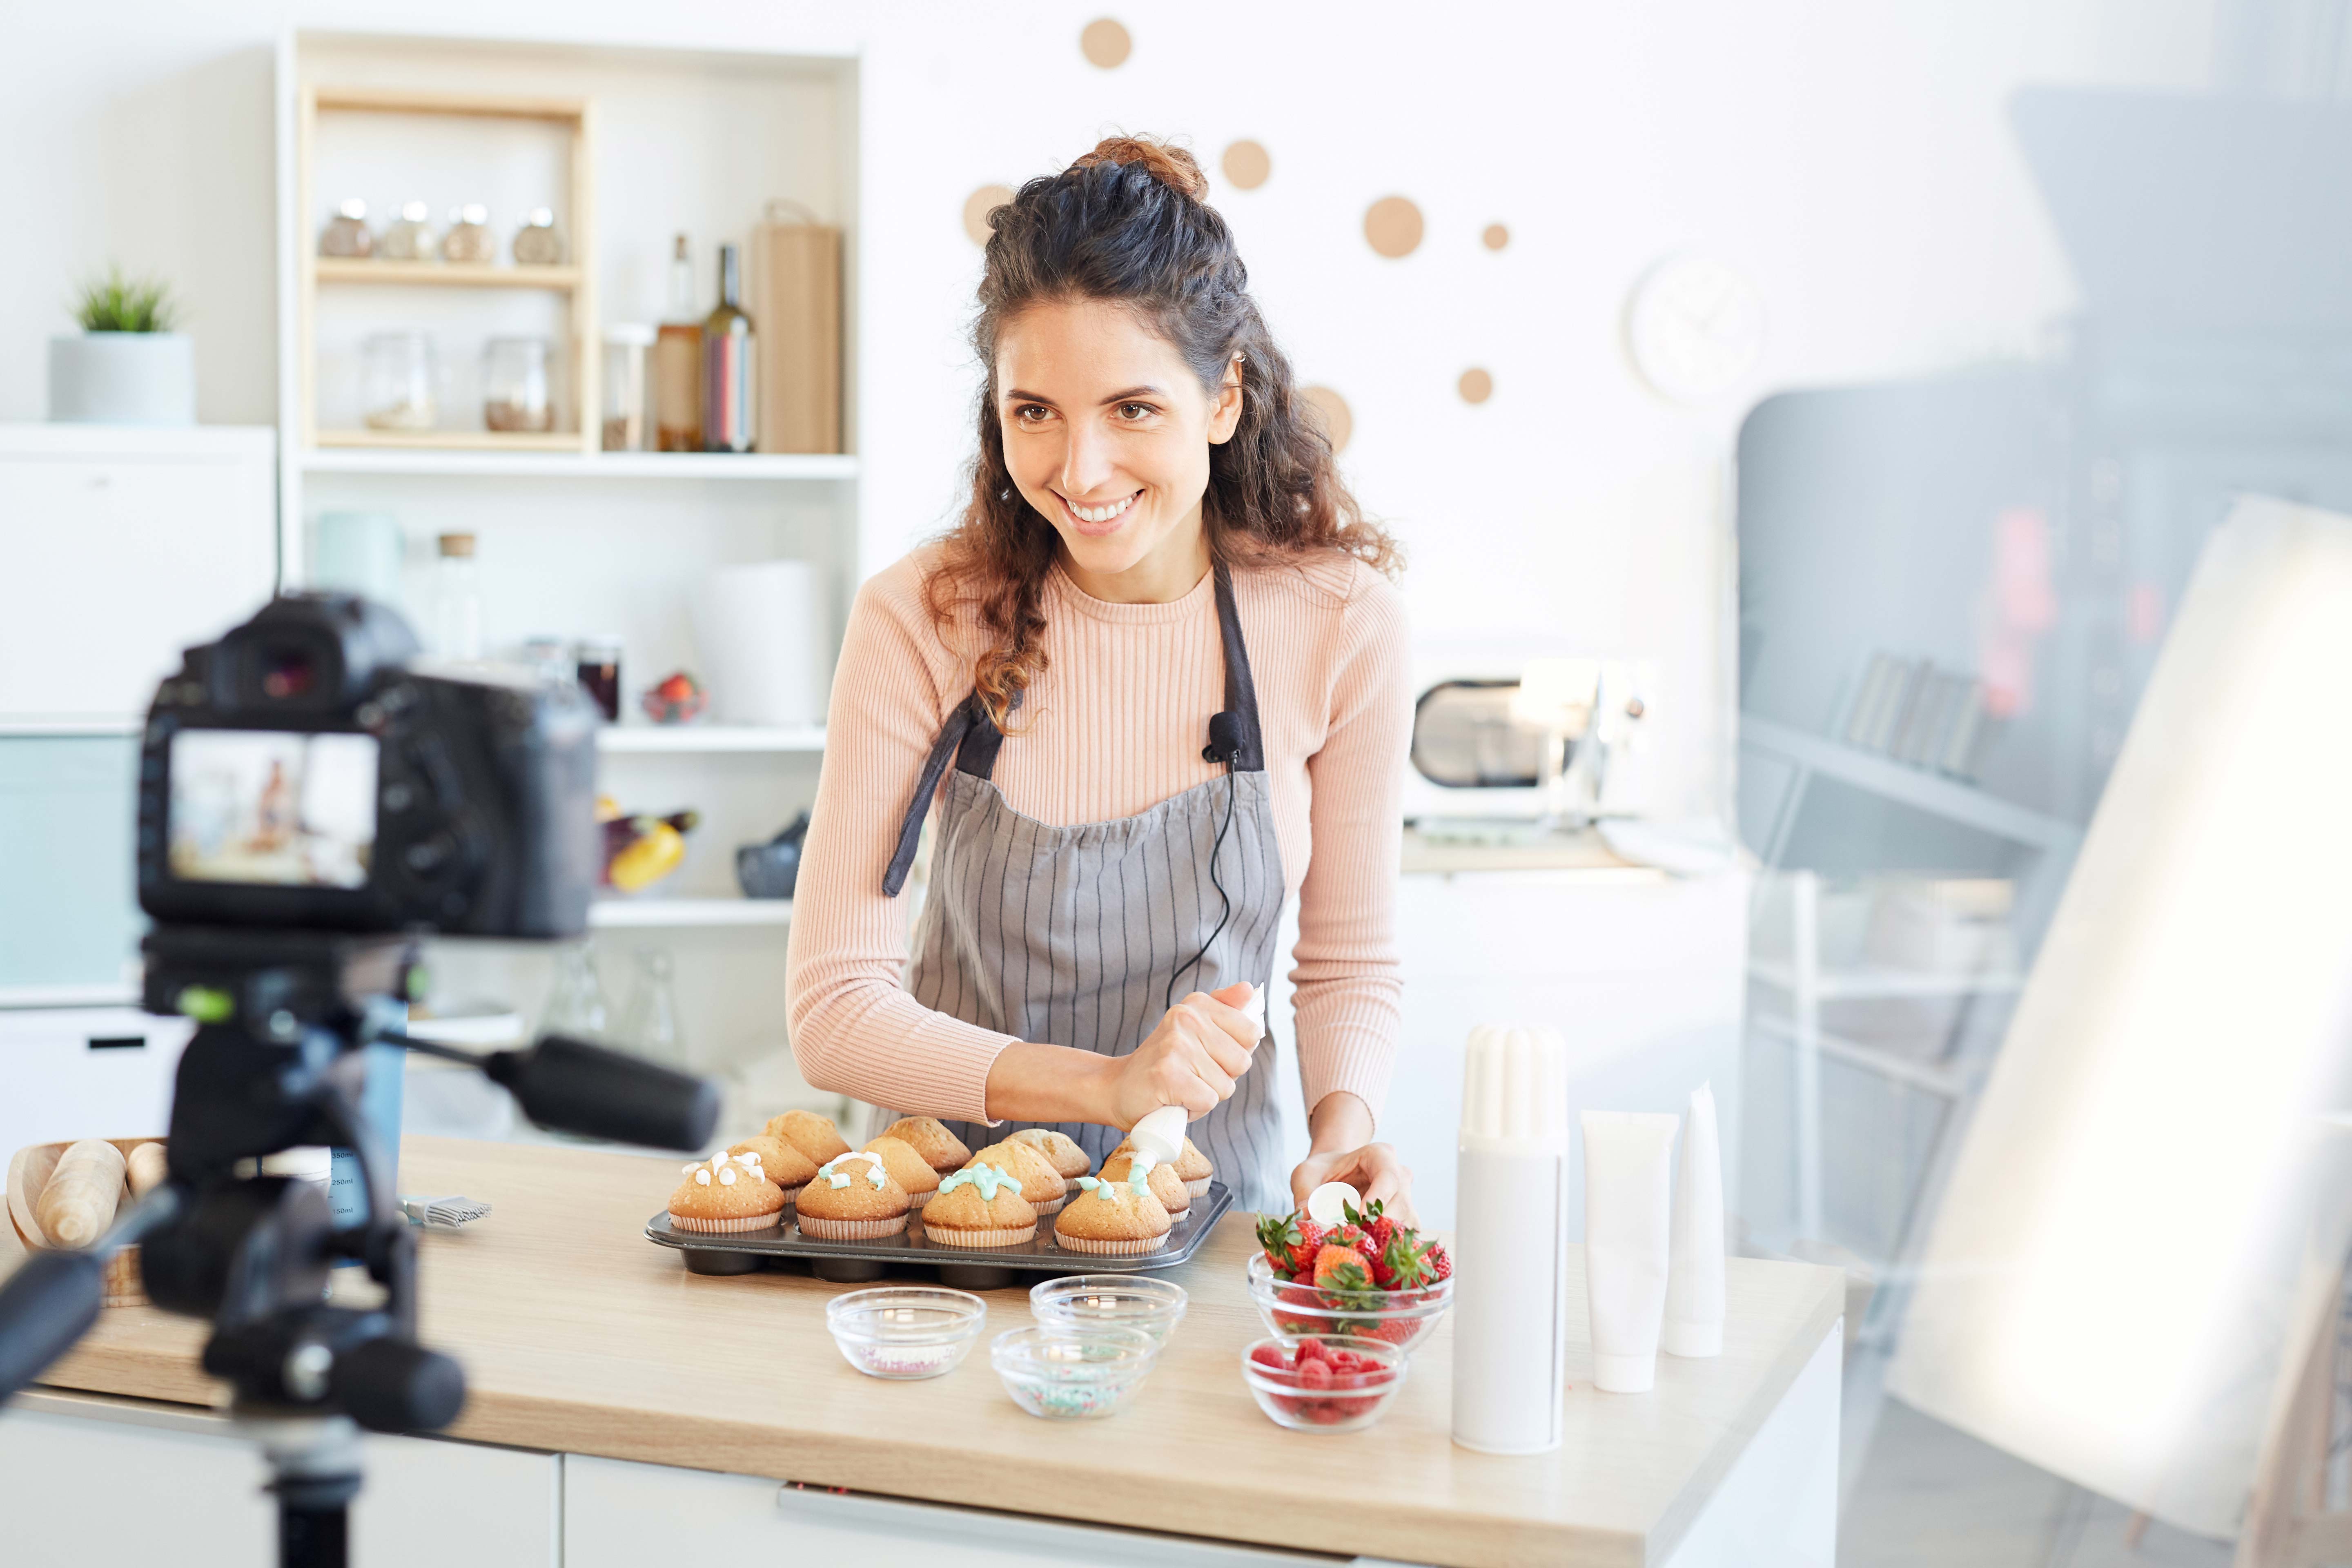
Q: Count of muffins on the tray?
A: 12